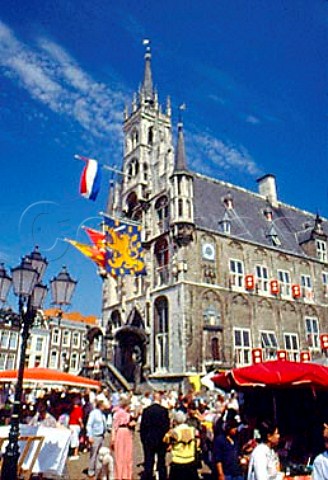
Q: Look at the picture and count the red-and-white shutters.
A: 7